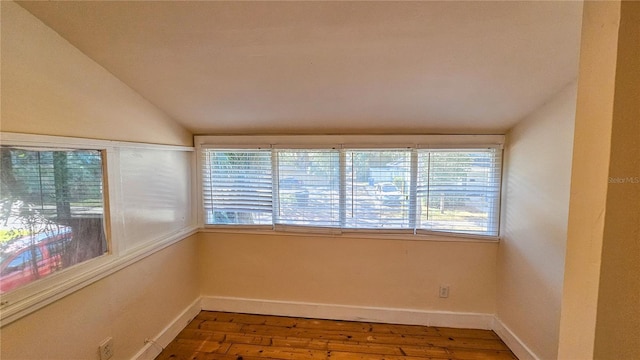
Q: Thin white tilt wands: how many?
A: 4